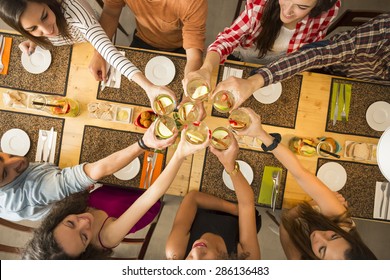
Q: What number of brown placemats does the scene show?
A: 8